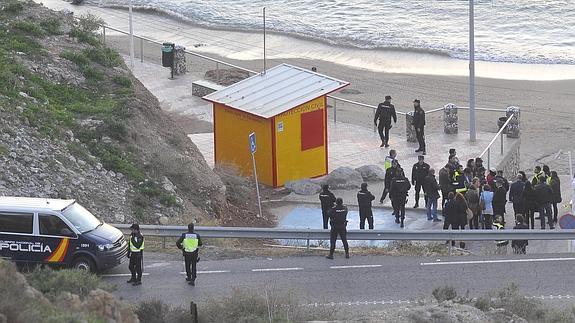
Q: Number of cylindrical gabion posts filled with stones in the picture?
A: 4